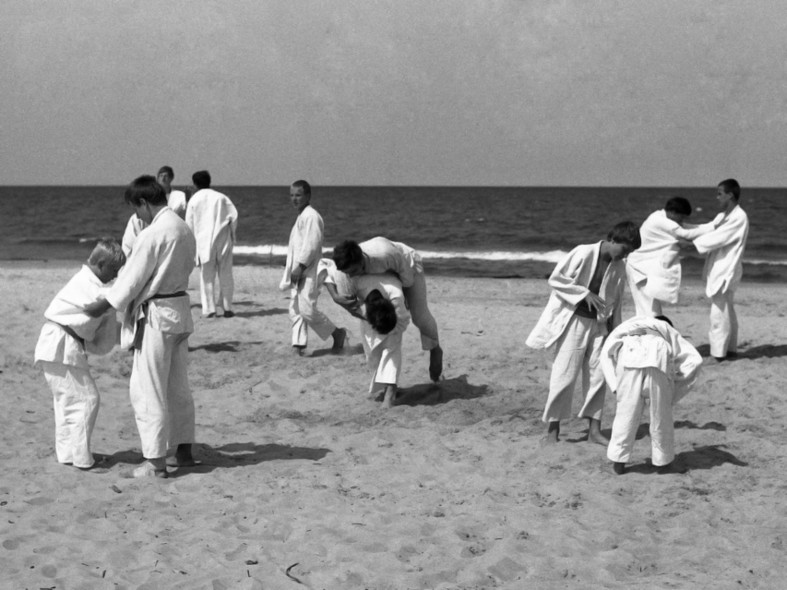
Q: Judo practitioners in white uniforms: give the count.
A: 11